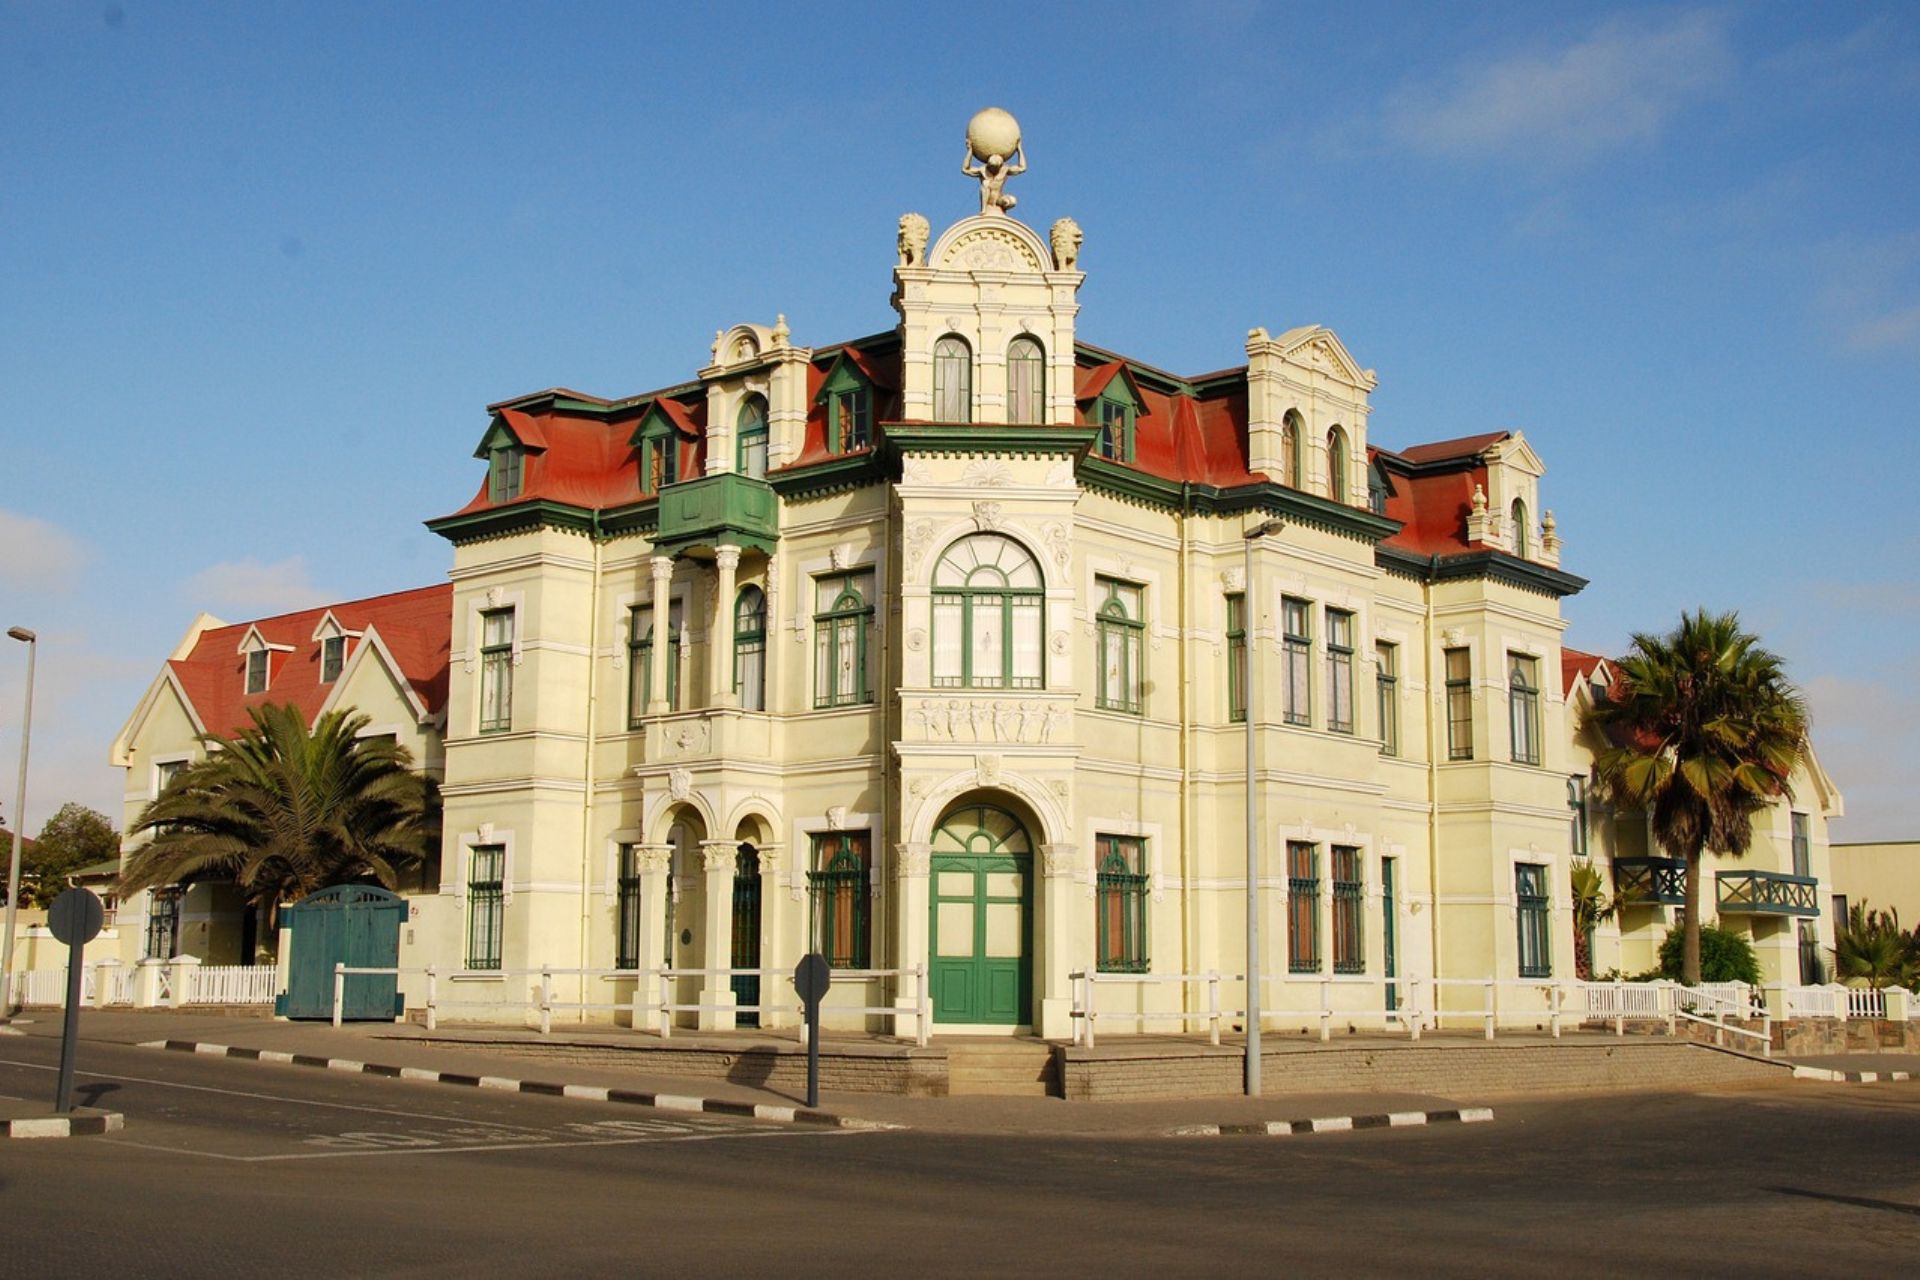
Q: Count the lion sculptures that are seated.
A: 2